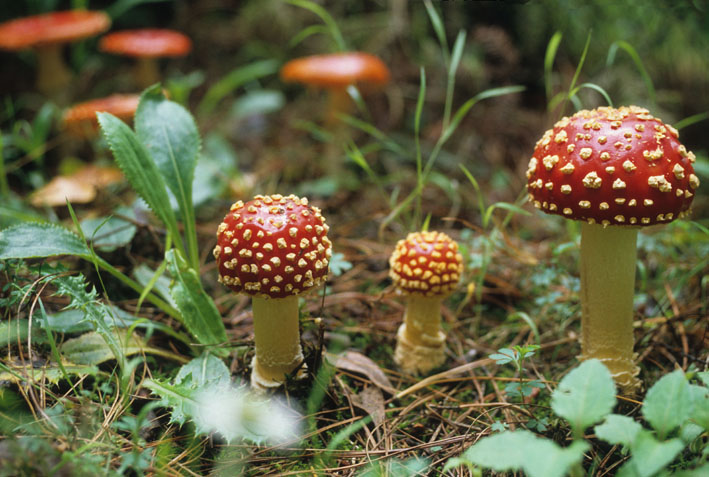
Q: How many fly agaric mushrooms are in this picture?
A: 7